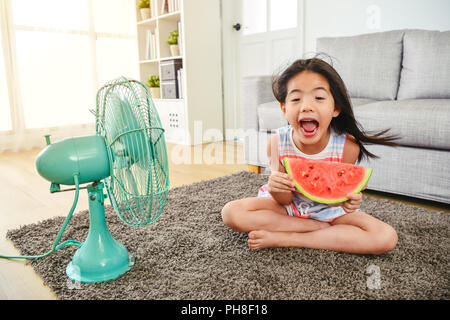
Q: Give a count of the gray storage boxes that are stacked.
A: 2